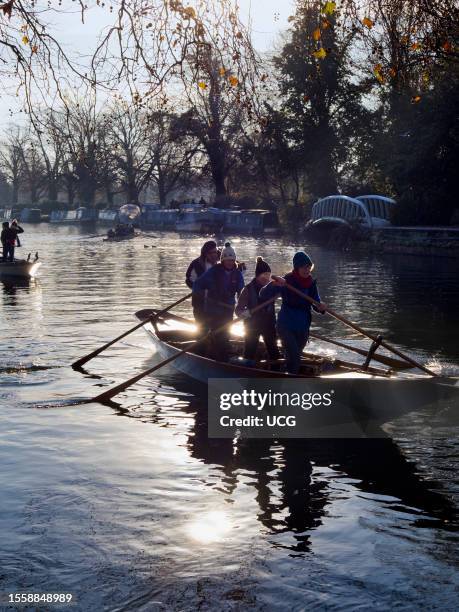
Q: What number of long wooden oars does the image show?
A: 4